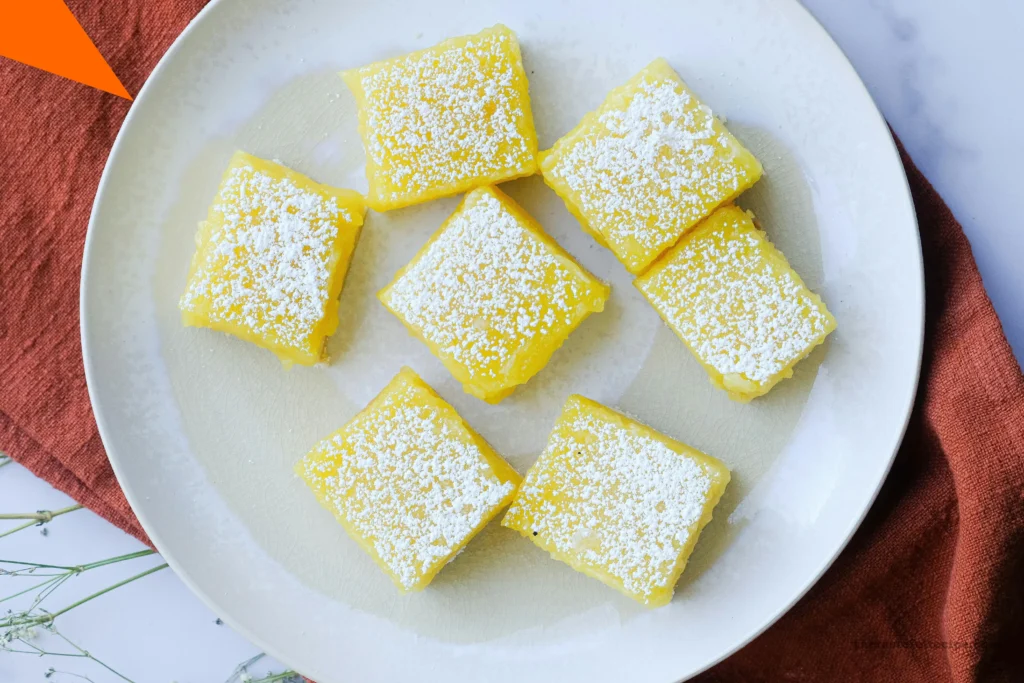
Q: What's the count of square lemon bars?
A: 7